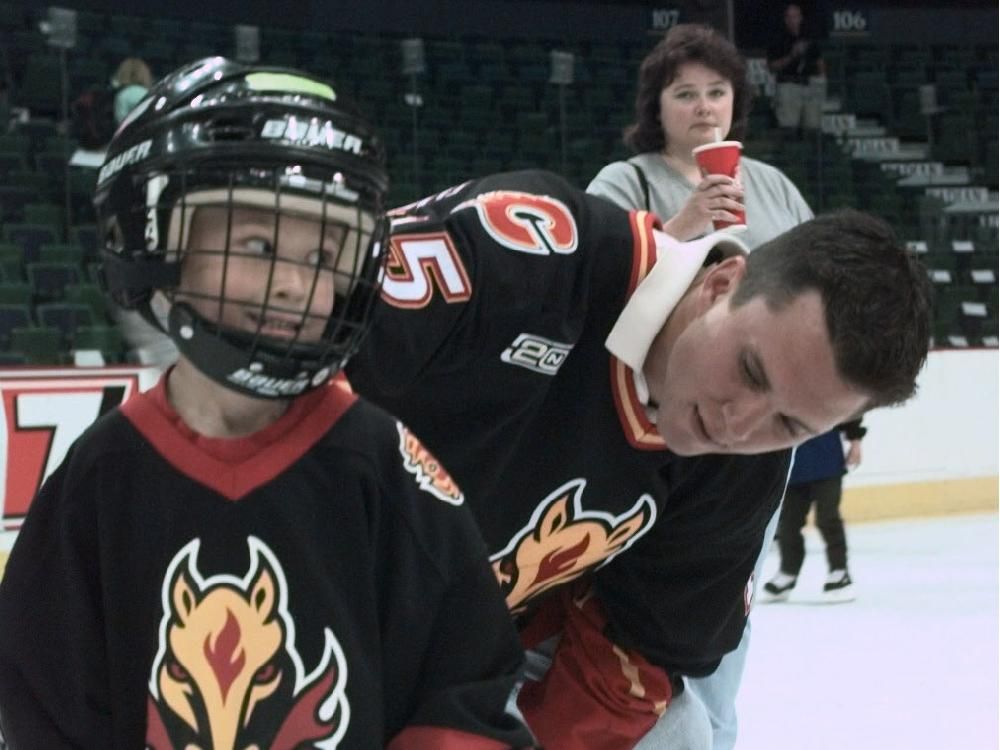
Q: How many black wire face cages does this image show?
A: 1